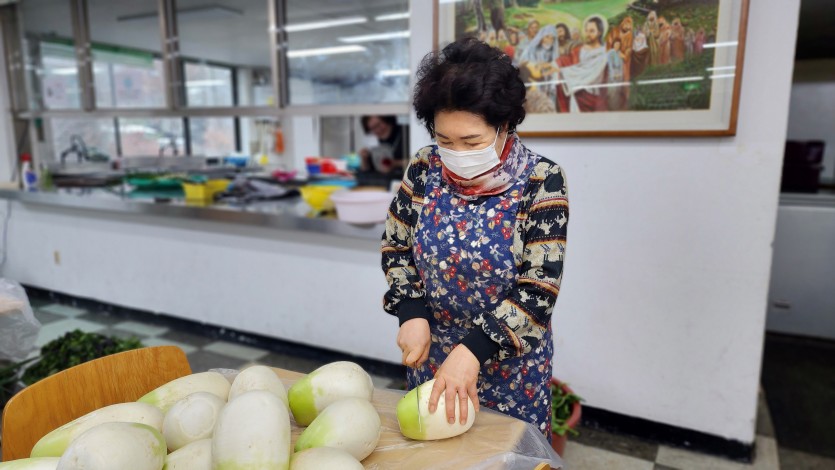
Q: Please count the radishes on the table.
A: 12